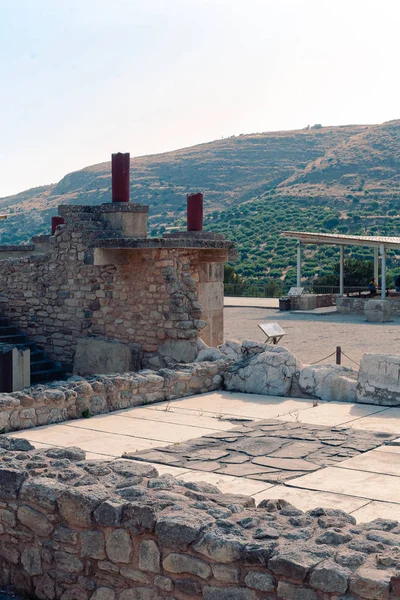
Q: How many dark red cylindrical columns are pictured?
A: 3